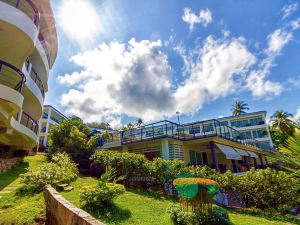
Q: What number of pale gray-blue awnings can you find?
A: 3